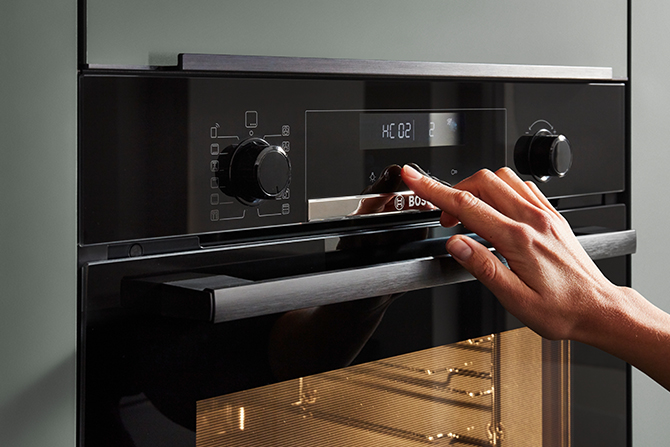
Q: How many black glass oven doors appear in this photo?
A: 1